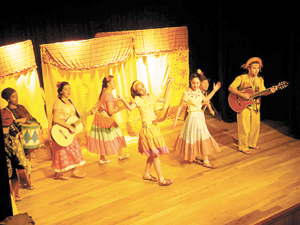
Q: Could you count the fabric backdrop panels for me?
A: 3